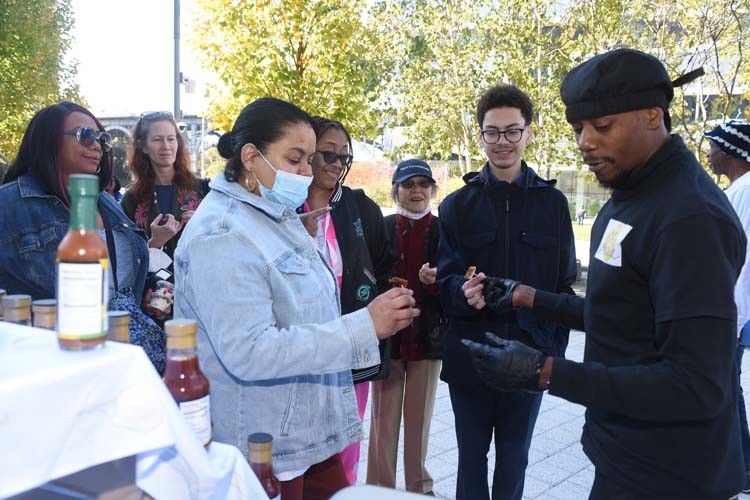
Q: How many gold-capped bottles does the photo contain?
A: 6